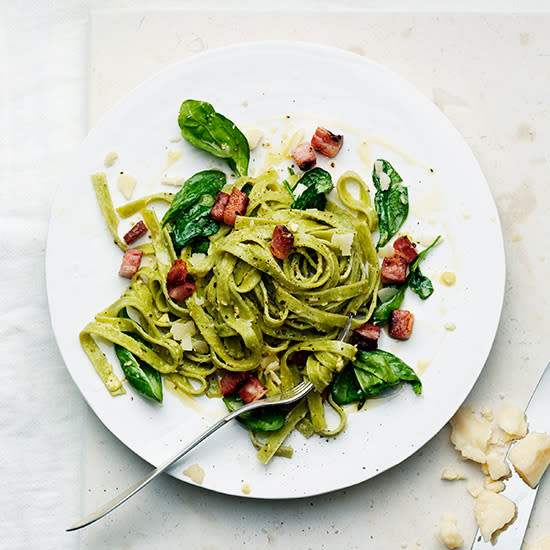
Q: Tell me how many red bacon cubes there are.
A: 15